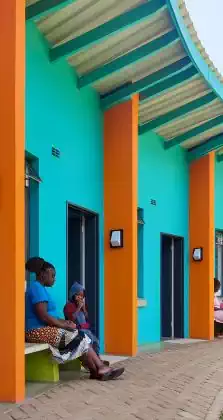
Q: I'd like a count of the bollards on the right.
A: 0